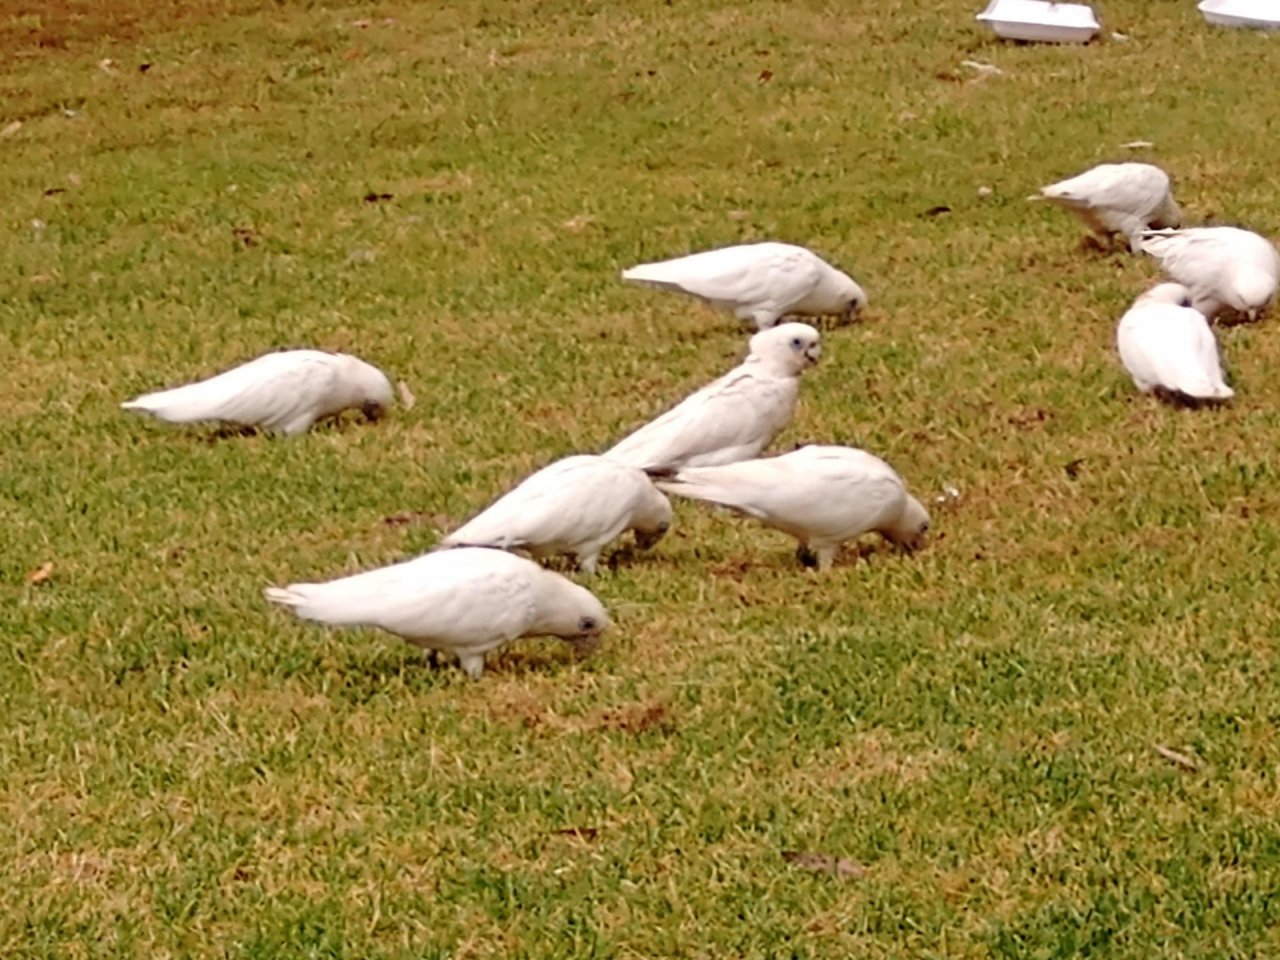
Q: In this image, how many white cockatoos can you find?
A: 9